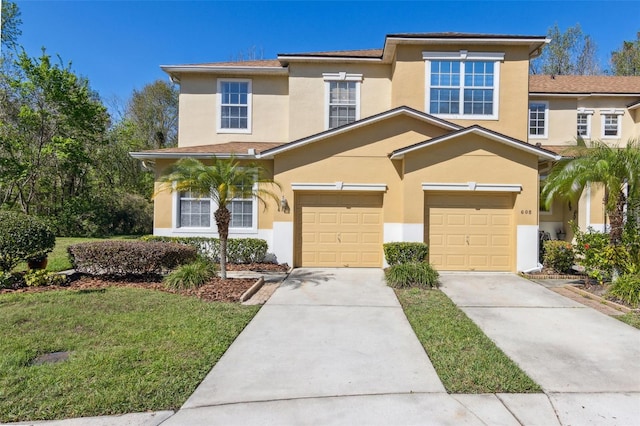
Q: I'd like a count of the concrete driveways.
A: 2